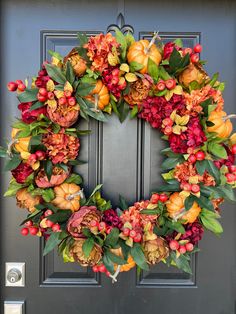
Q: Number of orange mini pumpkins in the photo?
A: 7